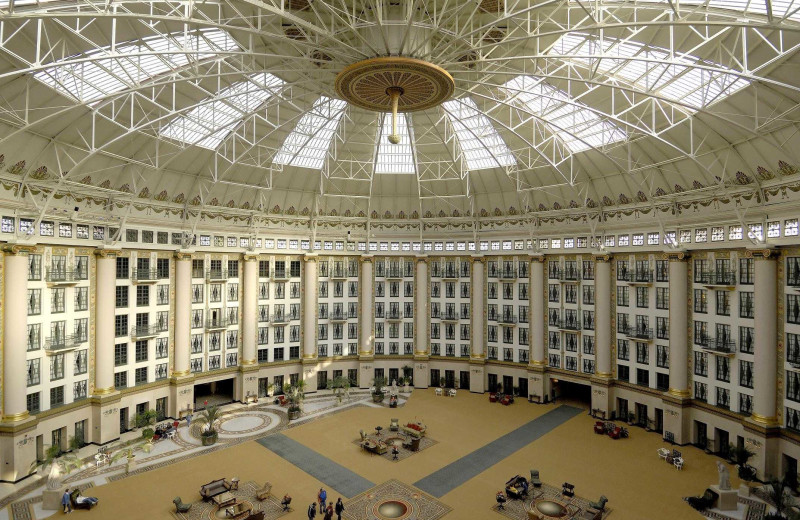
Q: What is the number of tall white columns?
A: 12